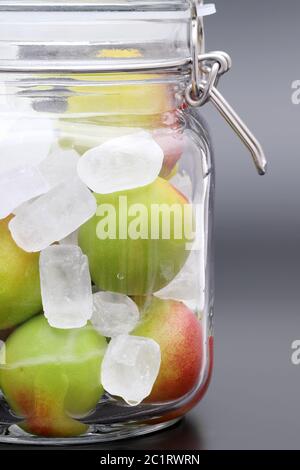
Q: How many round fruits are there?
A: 5